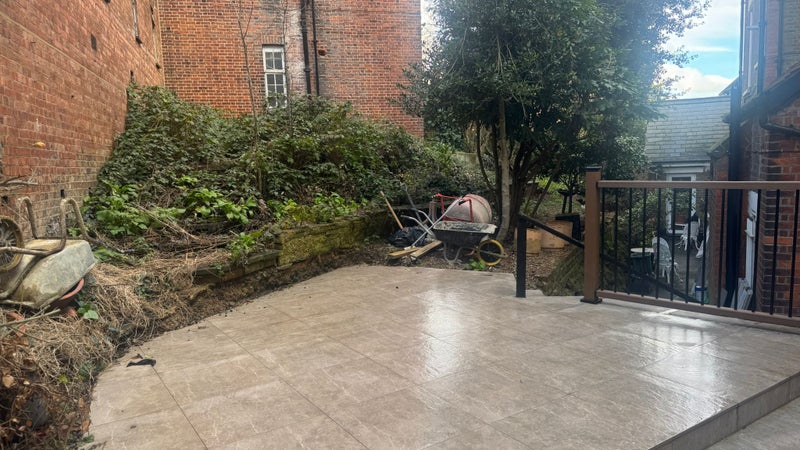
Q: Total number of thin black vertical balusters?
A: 13